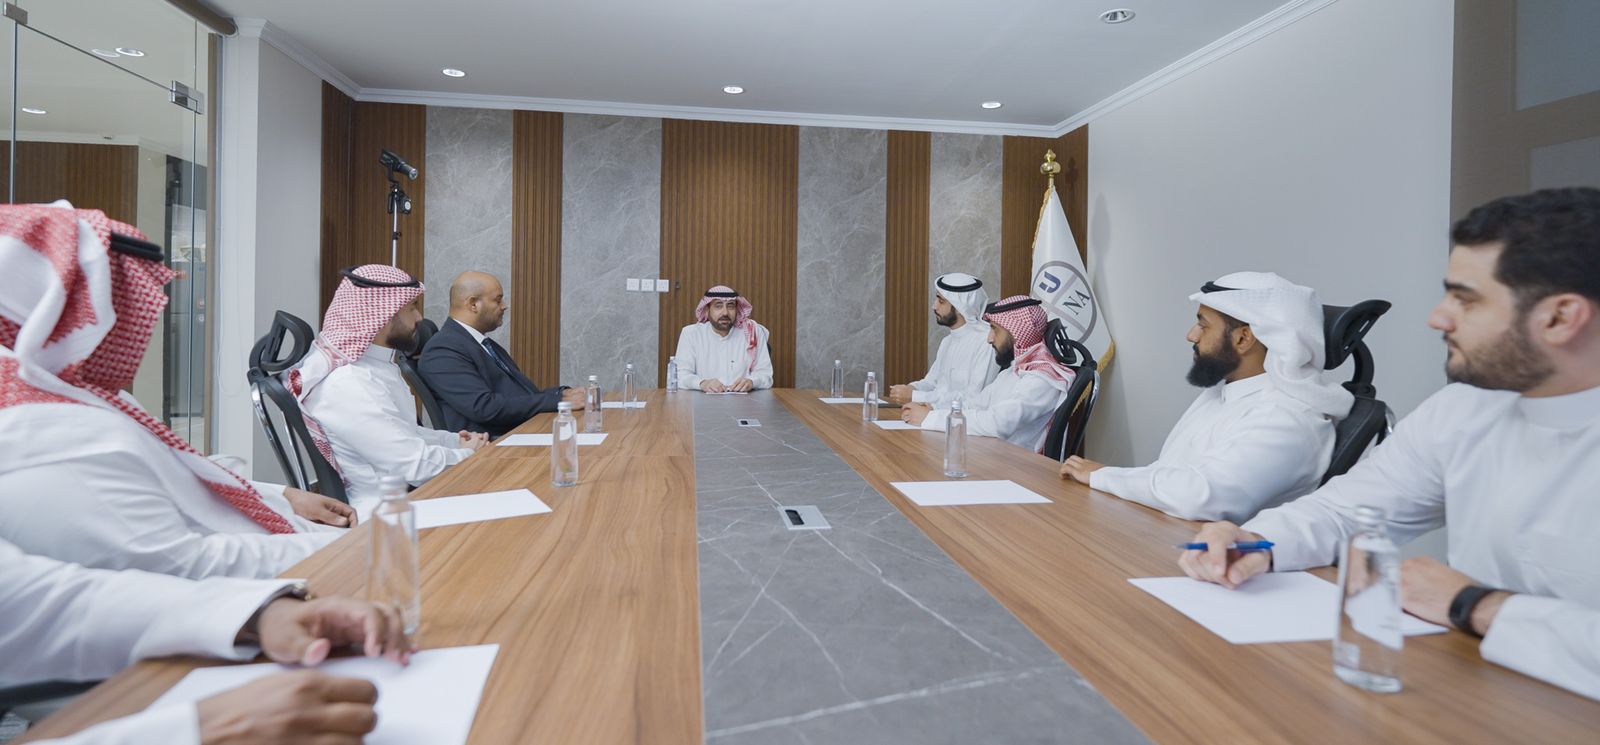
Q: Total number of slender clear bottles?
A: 9